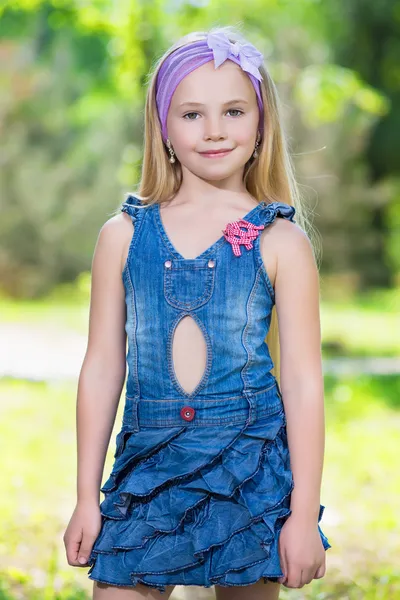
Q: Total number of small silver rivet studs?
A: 2